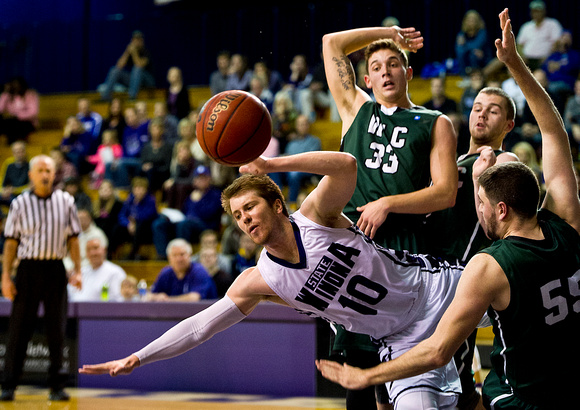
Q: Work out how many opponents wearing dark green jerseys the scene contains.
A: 3